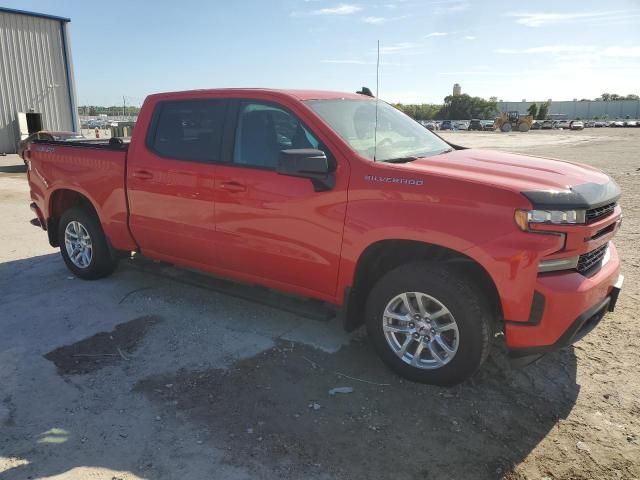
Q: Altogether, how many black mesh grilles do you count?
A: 2